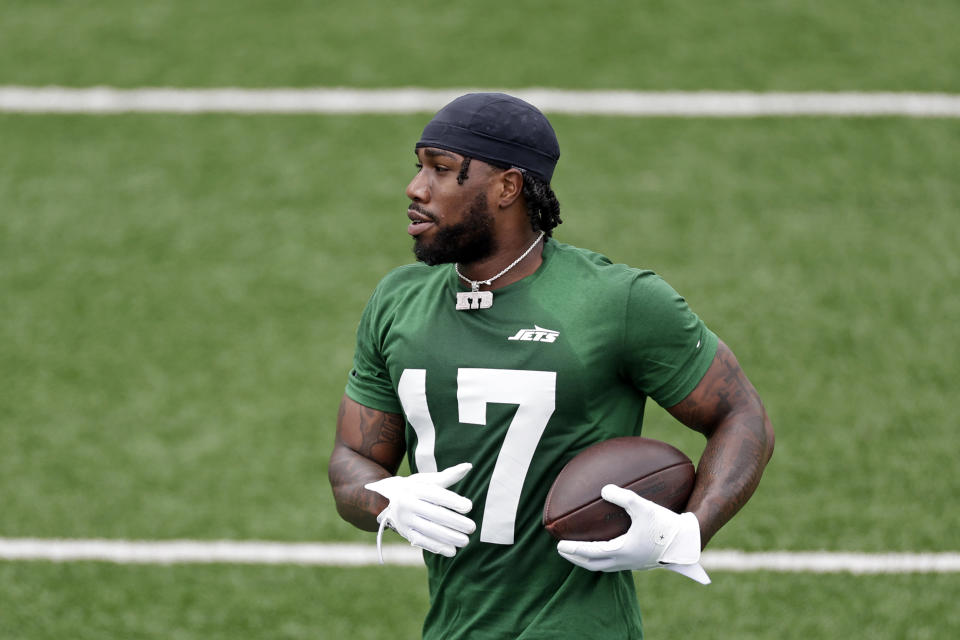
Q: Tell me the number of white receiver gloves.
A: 2